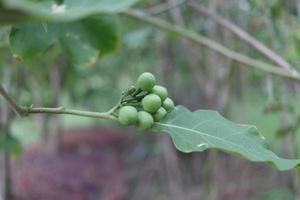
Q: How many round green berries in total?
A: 7